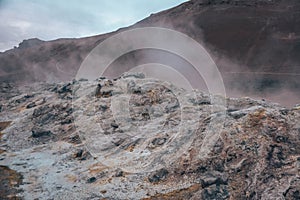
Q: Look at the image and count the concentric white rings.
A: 2